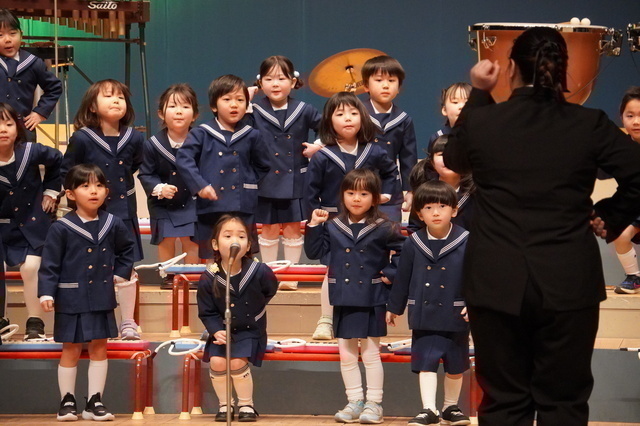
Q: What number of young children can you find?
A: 15